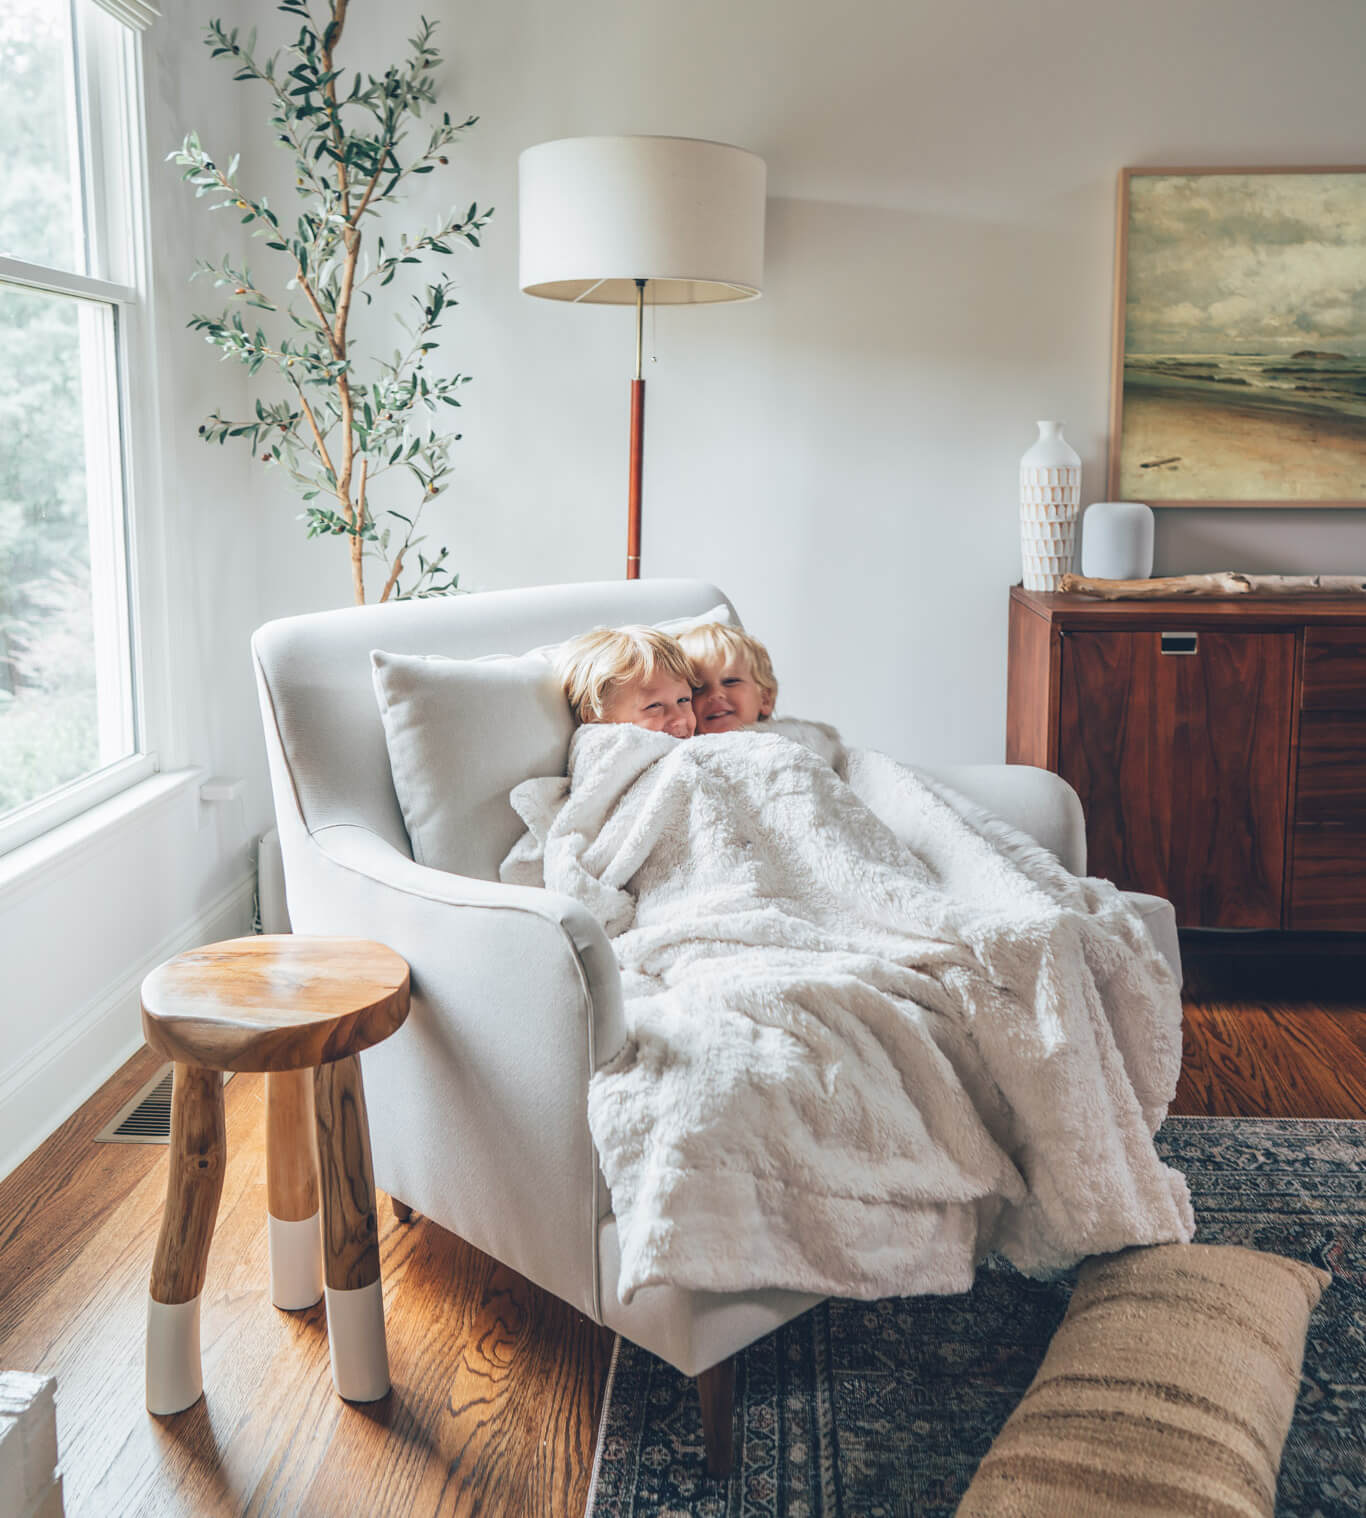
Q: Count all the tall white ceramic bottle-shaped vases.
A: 1